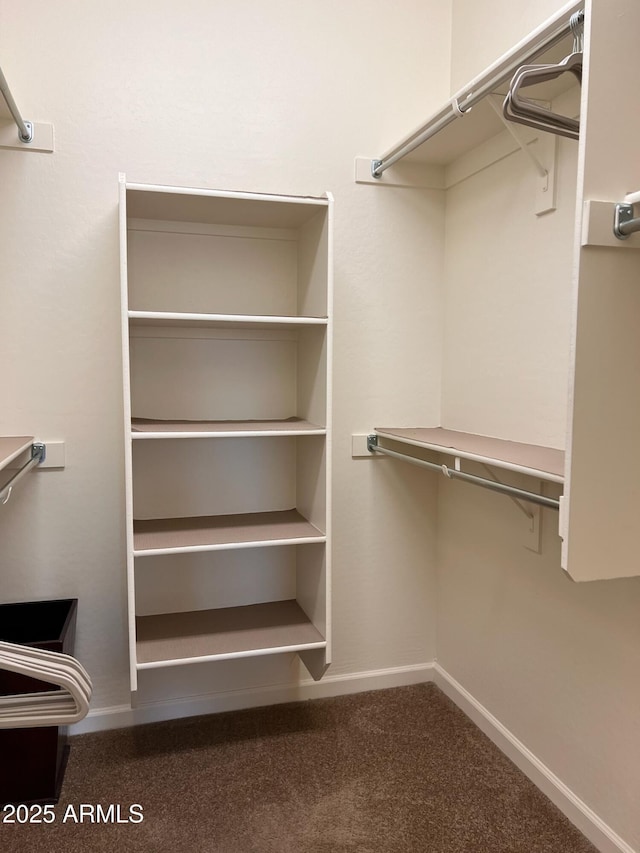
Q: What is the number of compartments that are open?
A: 4